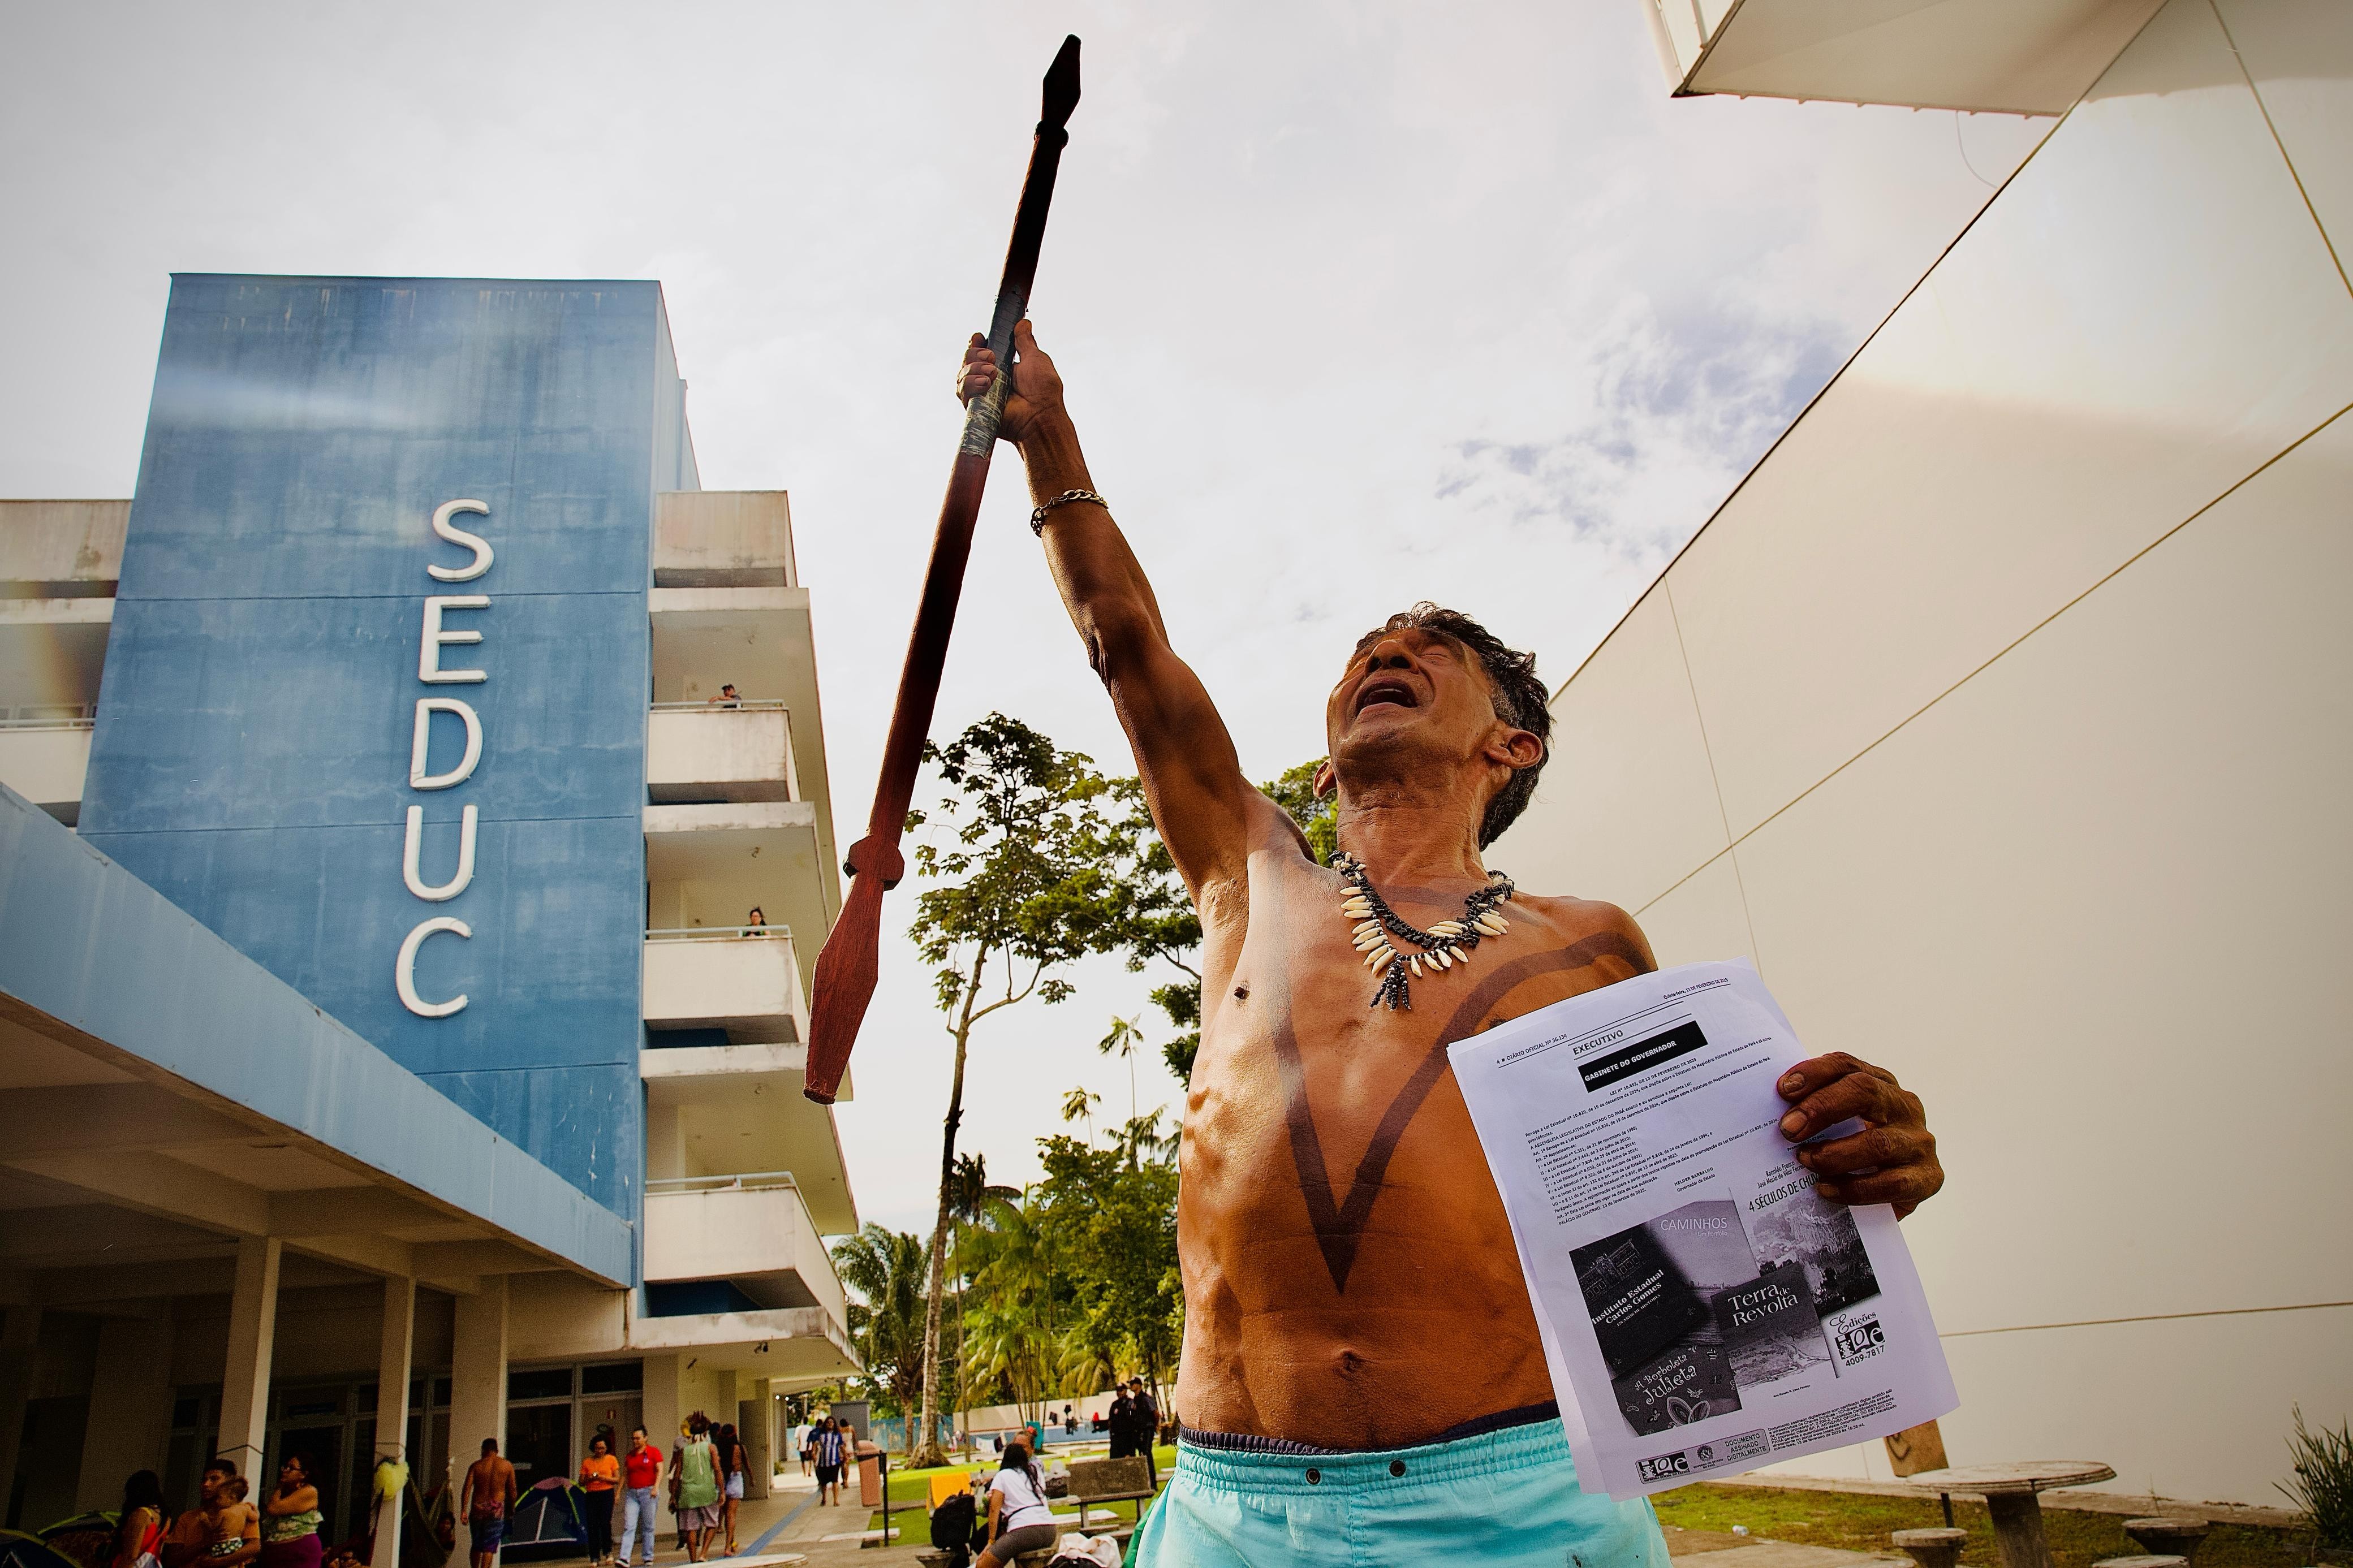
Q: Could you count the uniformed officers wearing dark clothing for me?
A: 2